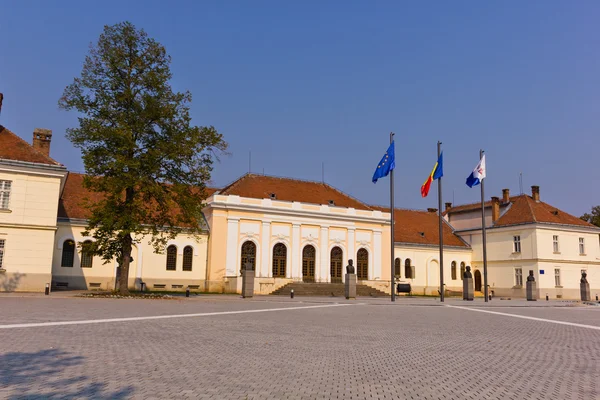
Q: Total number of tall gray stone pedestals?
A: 5